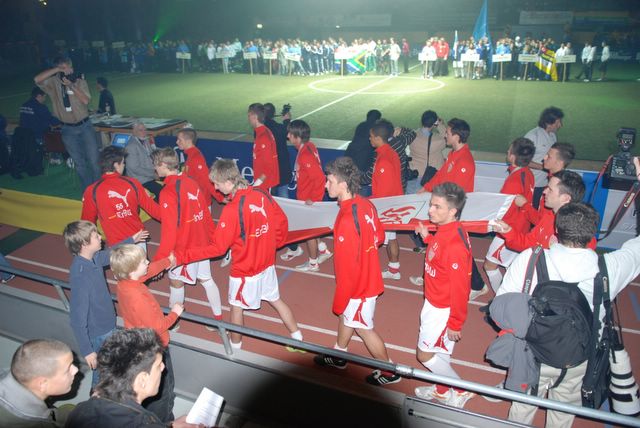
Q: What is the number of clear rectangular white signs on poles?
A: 11